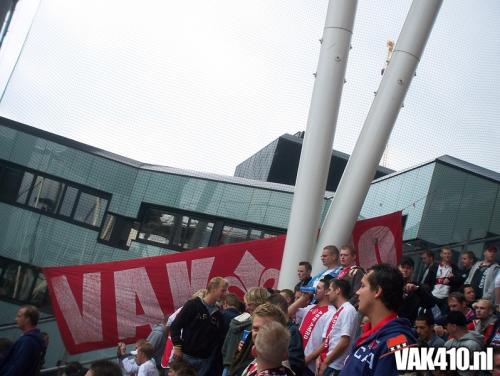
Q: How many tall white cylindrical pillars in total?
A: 2